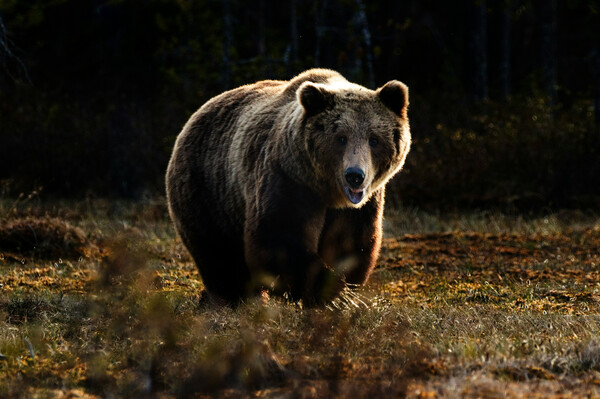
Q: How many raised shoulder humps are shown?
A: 1